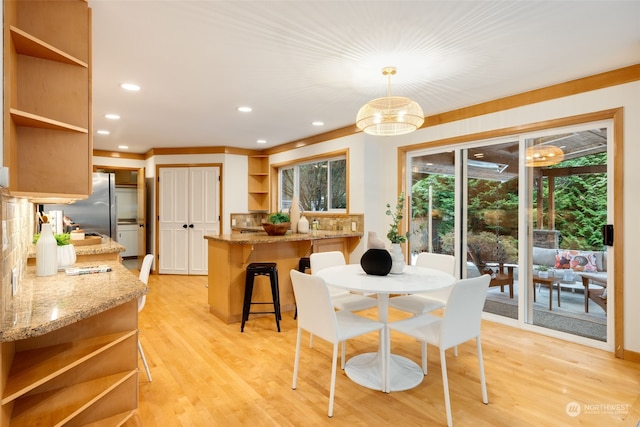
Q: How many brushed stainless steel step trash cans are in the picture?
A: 0